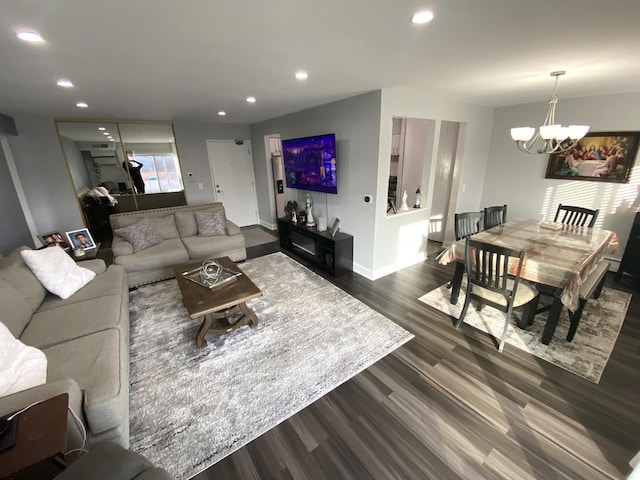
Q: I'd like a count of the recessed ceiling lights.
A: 7